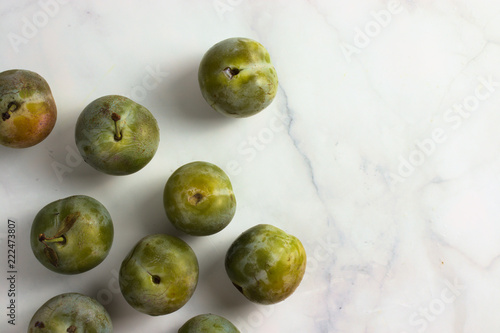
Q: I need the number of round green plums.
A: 9